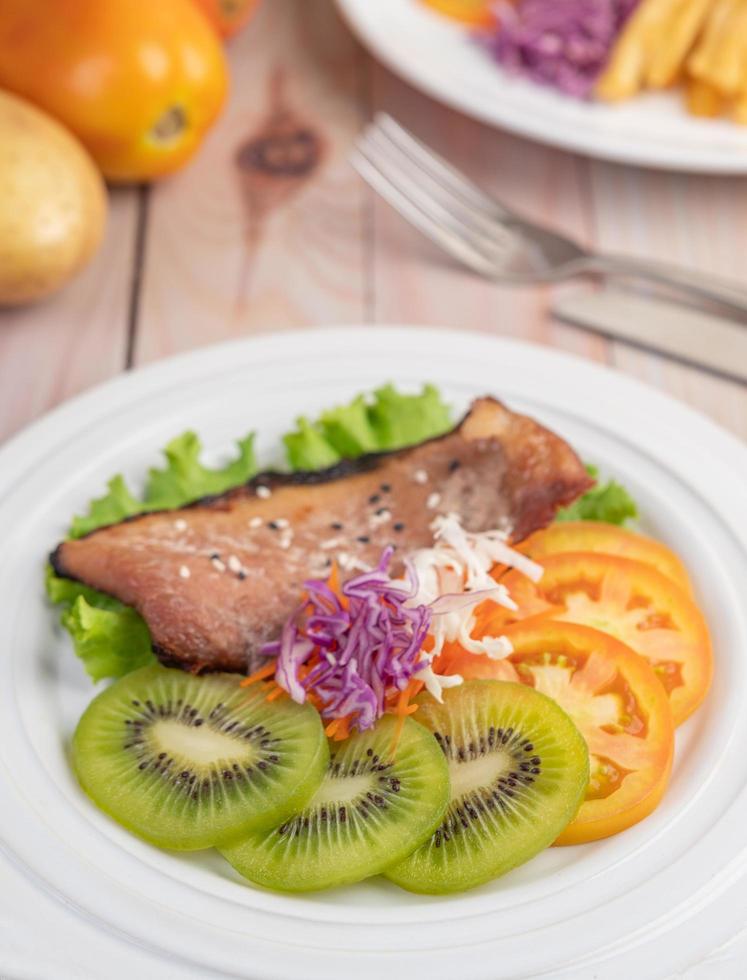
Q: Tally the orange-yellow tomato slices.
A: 3